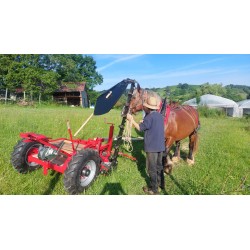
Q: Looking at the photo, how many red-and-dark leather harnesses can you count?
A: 1